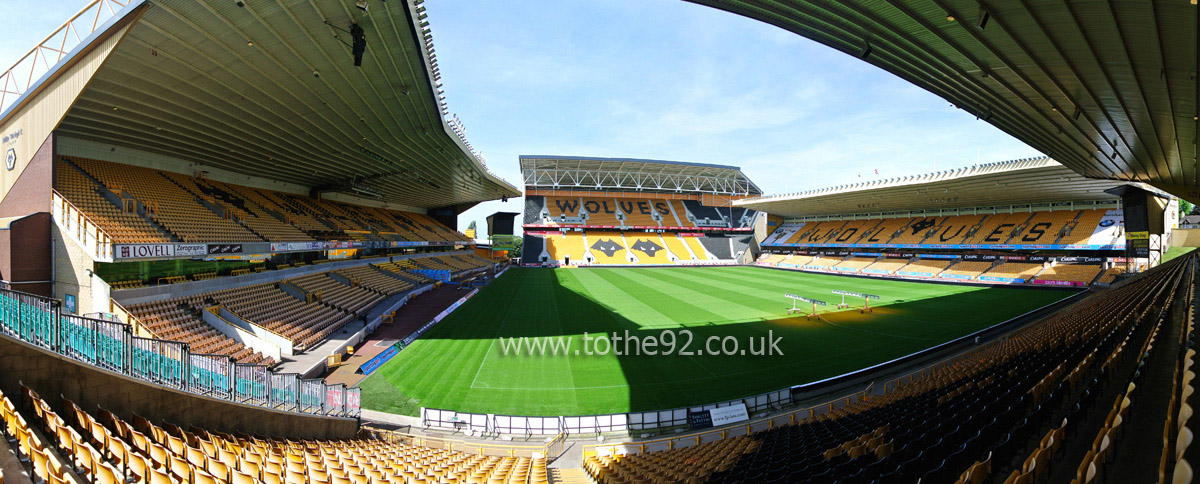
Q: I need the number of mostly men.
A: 0